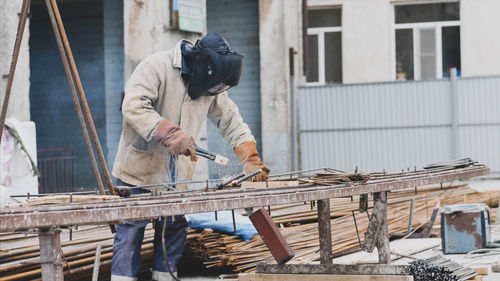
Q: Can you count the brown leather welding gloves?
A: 2